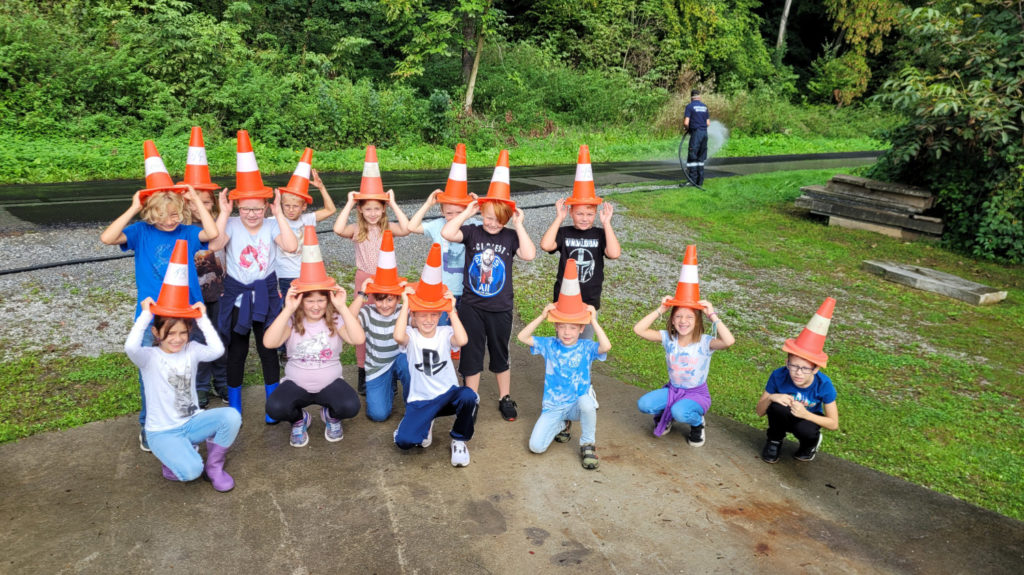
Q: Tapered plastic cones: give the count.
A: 15